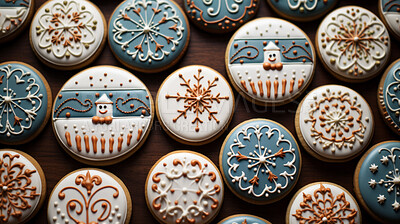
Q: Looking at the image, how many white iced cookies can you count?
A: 8